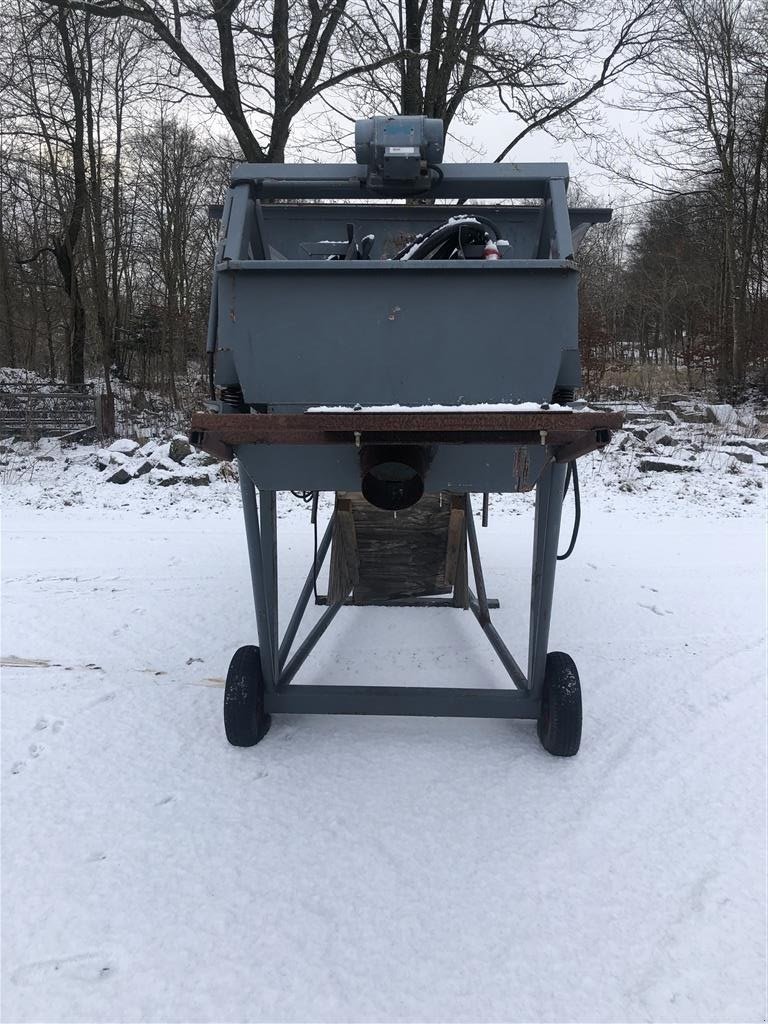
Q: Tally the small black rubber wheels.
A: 2